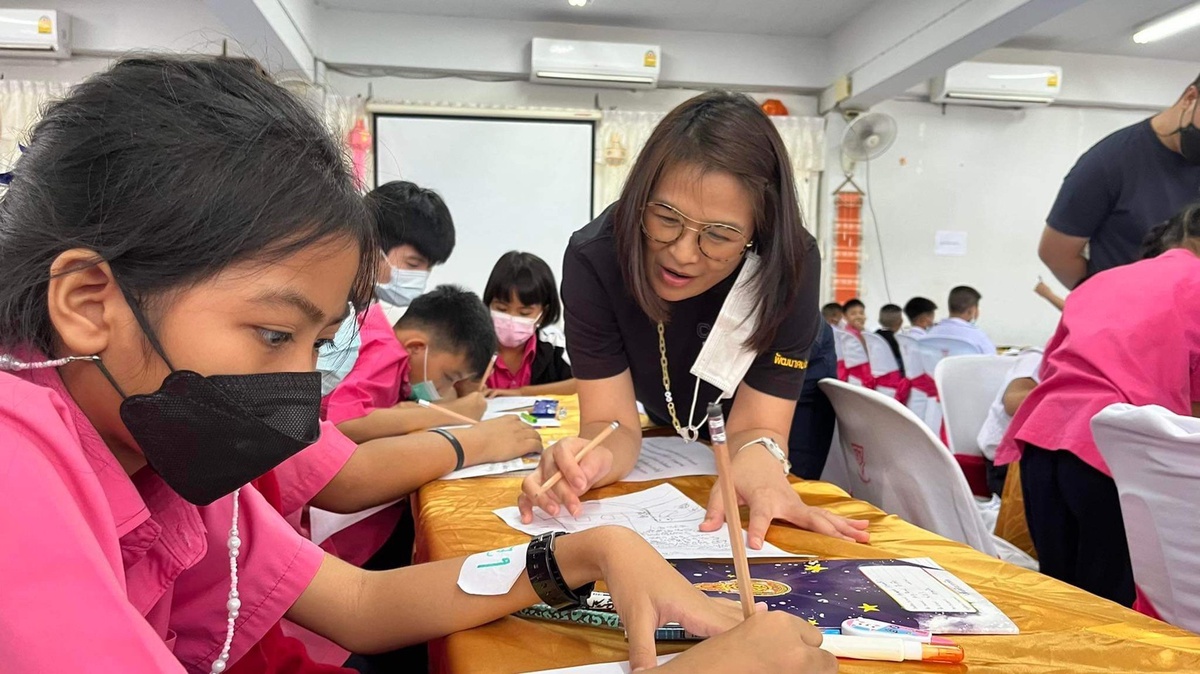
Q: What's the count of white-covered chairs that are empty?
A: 2